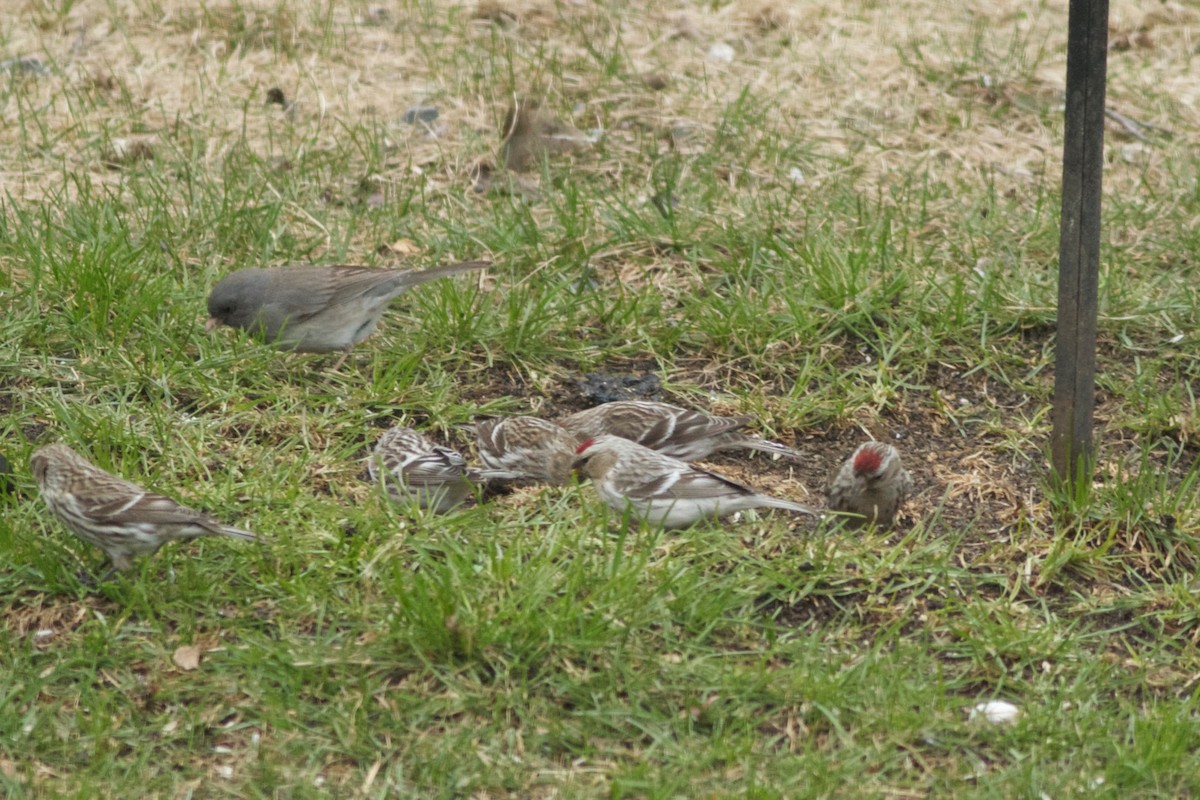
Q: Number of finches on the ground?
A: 6